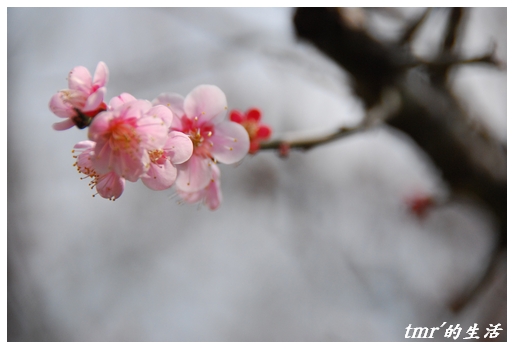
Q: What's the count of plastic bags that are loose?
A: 0